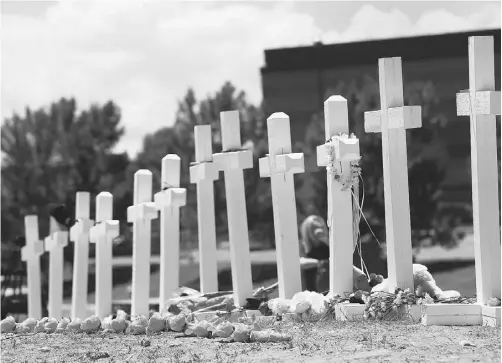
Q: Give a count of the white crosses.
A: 12